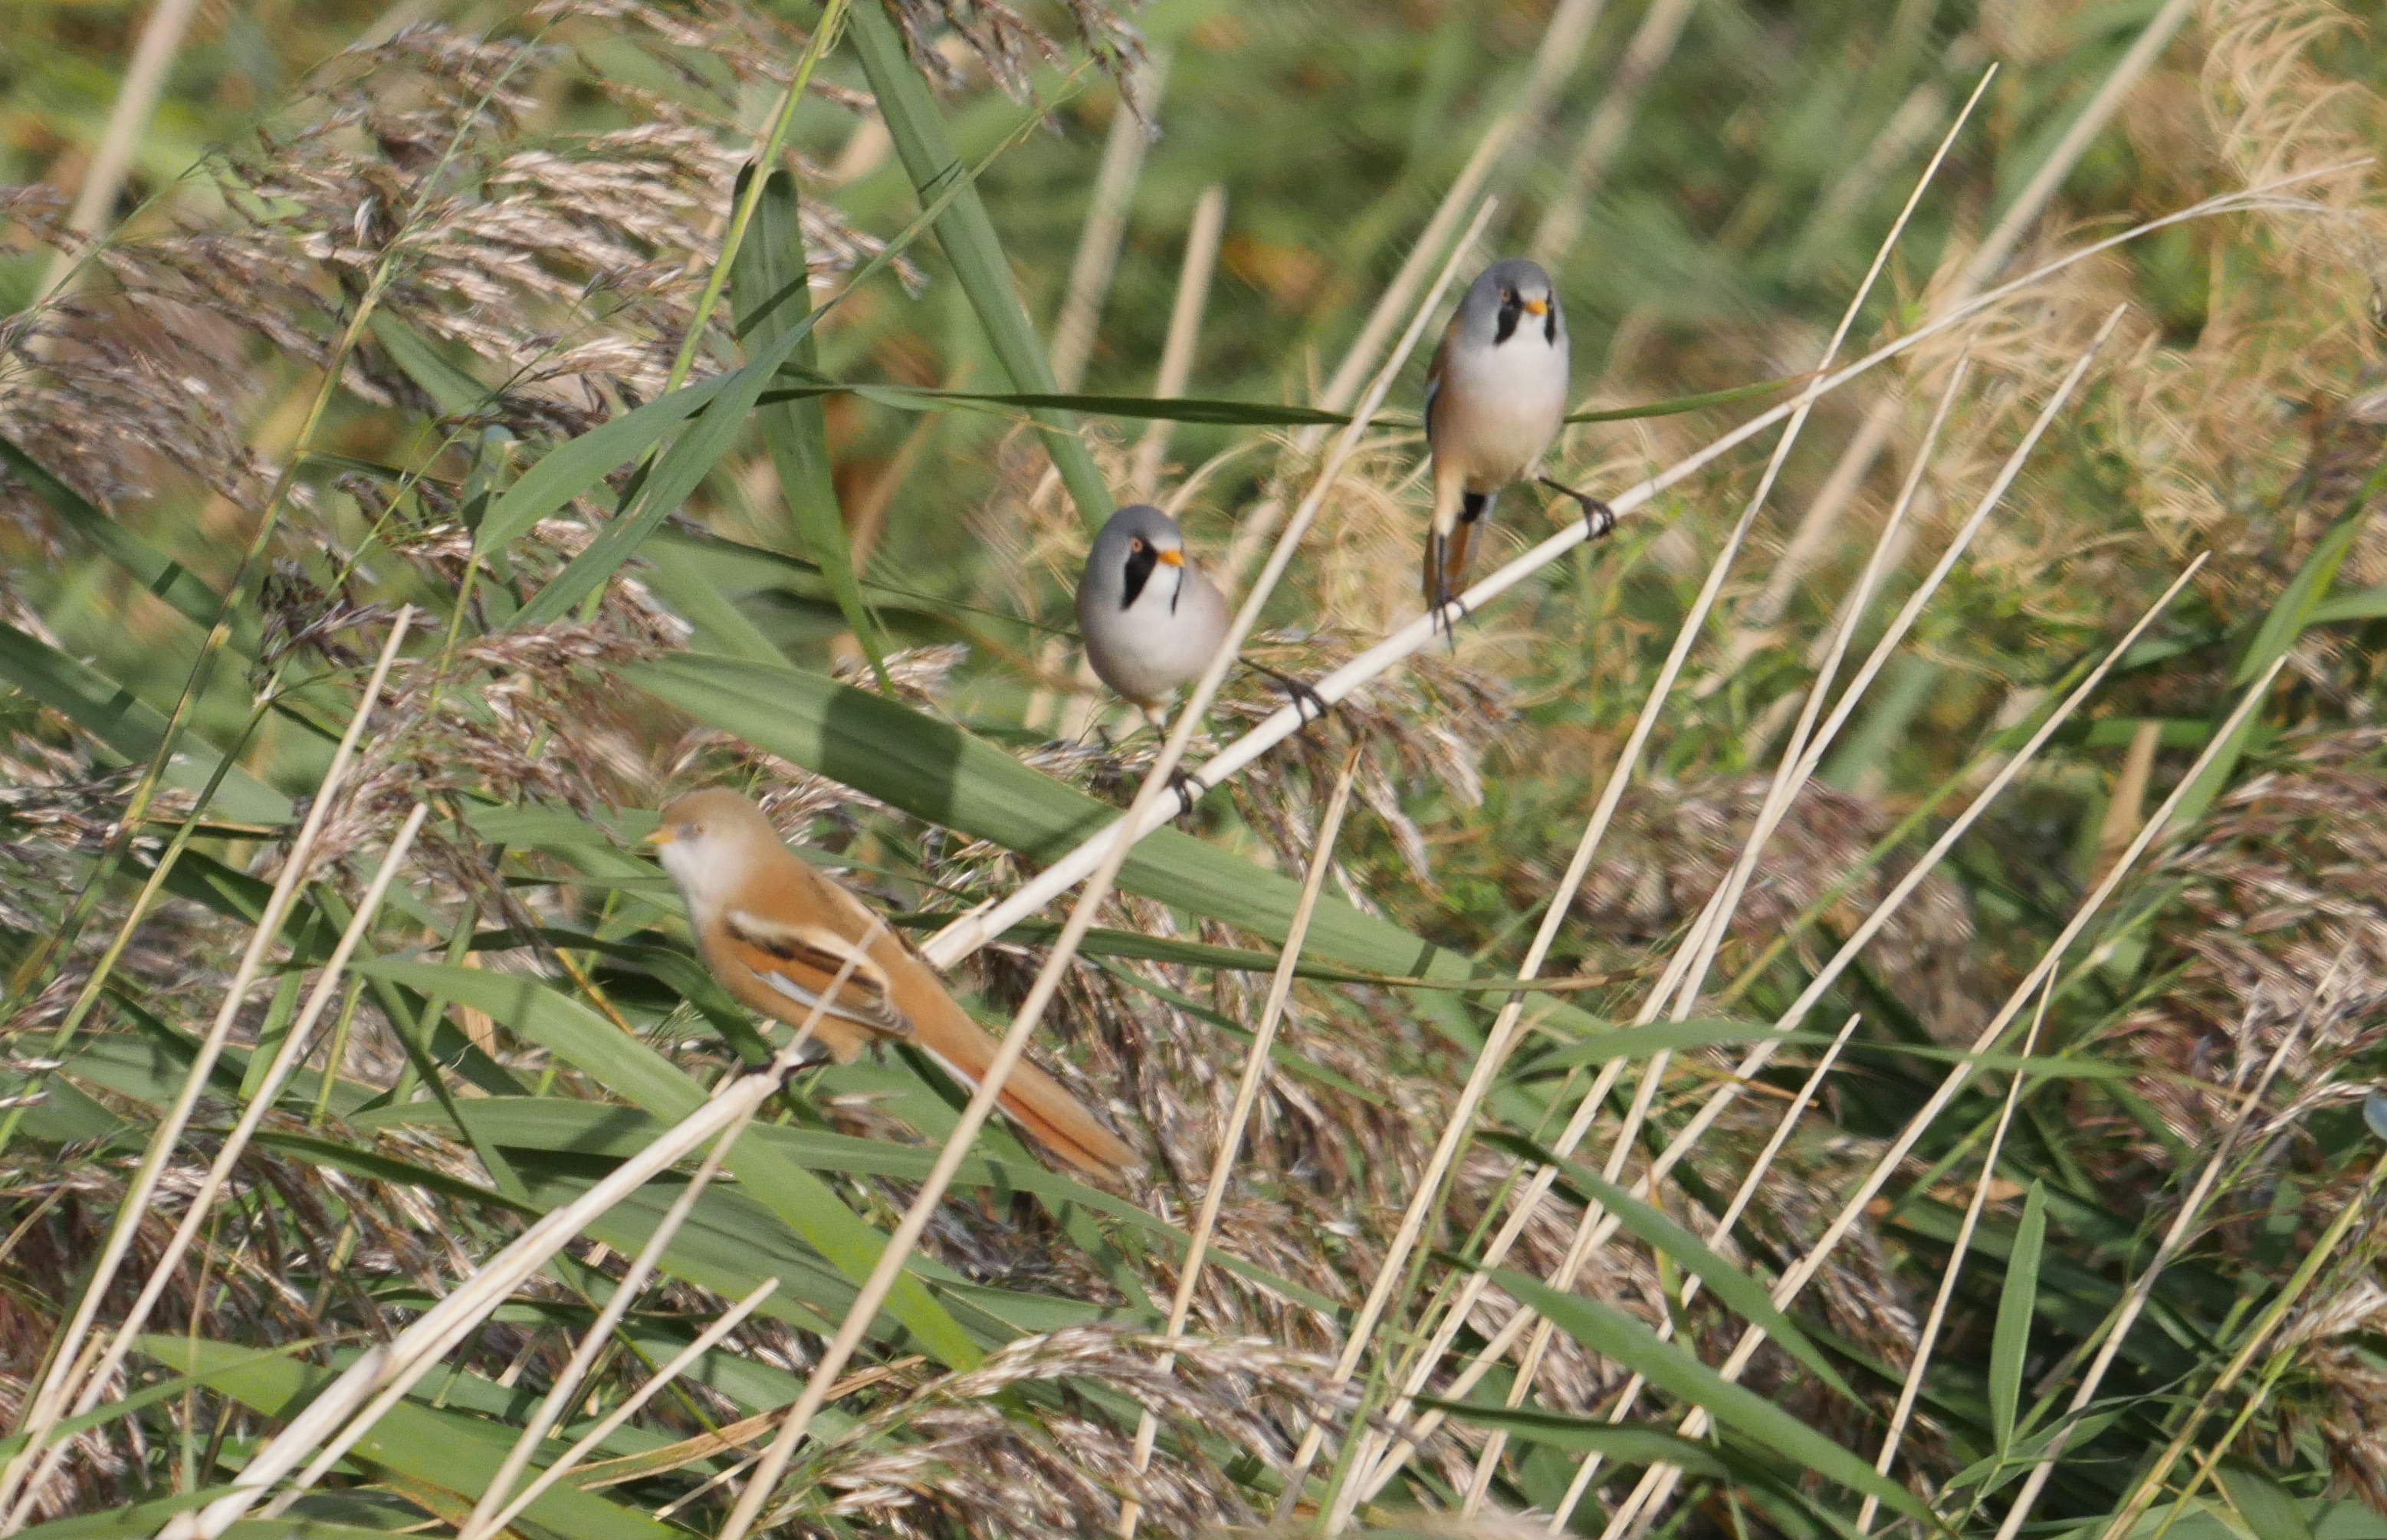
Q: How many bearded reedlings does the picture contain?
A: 3